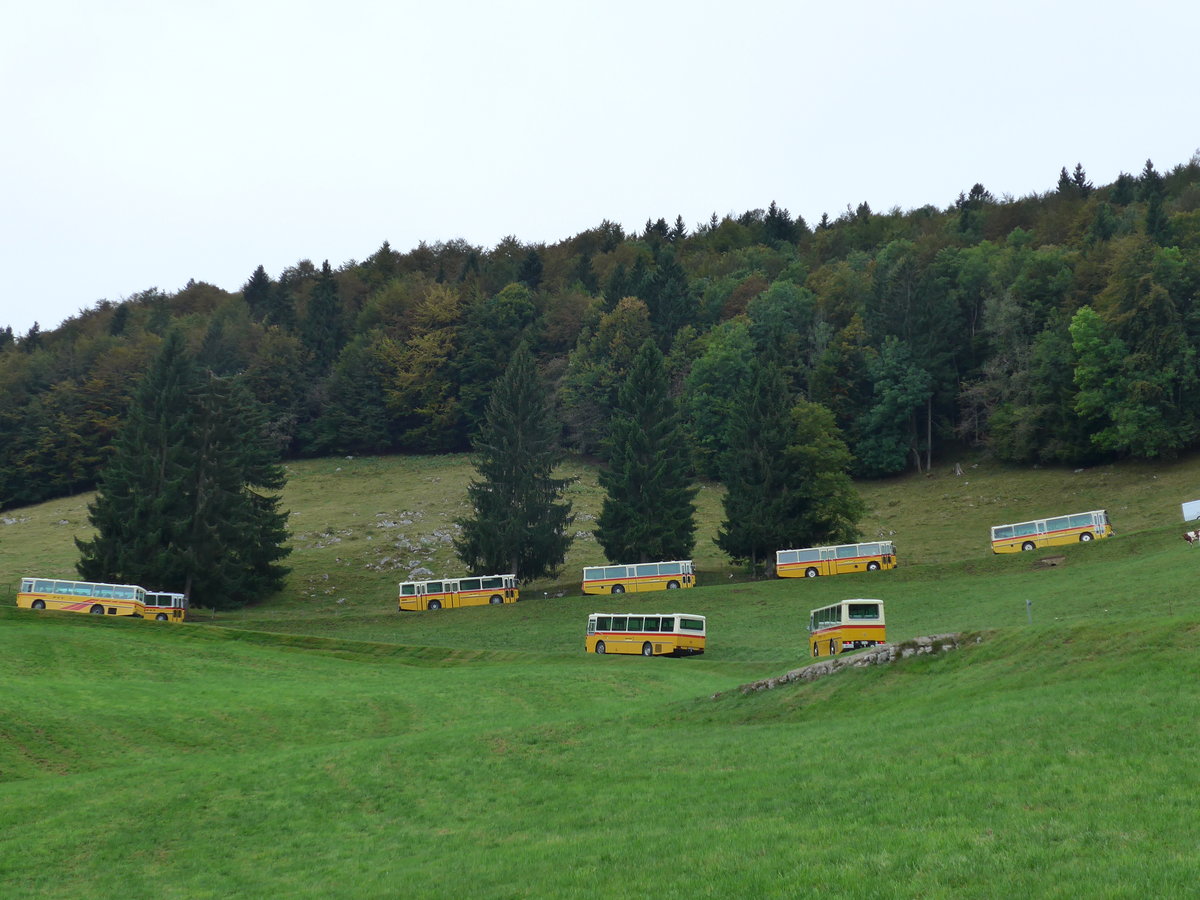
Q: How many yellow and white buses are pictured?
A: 8